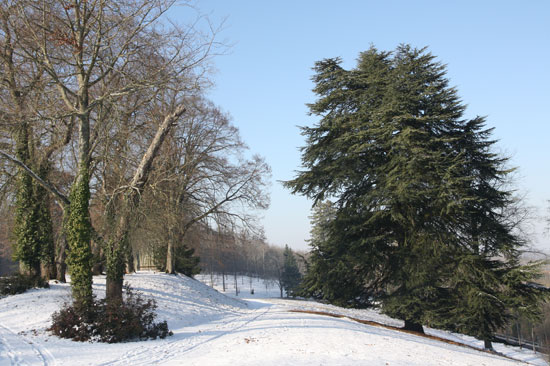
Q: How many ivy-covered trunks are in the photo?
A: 4